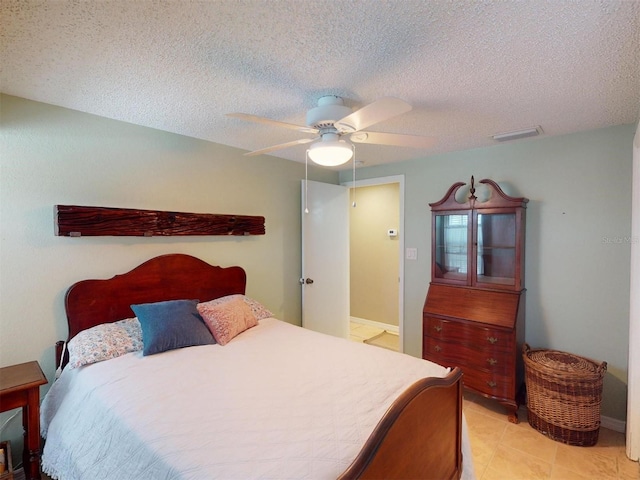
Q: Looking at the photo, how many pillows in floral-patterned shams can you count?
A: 2